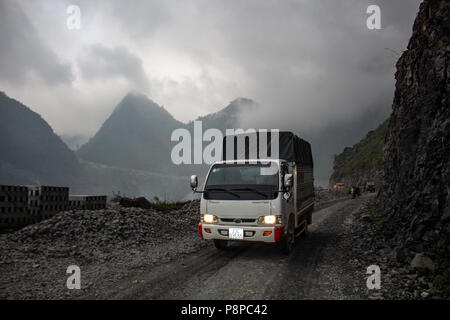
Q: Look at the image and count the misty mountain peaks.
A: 3